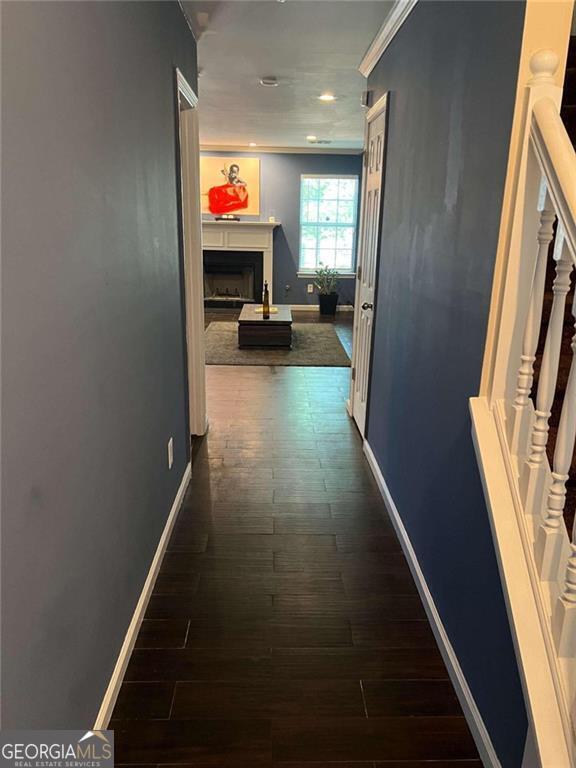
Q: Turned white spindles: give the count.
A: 4